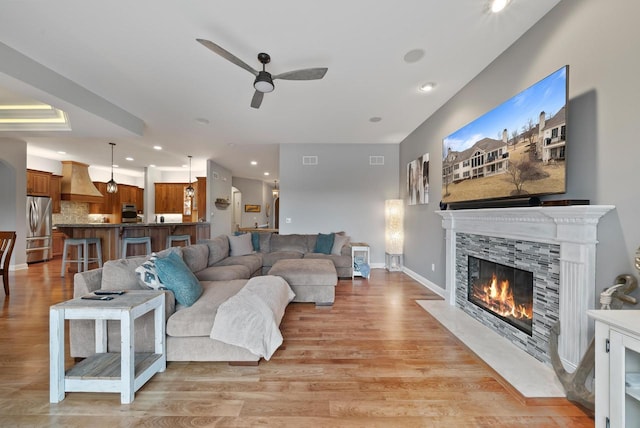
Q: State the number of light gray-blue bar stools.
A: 3